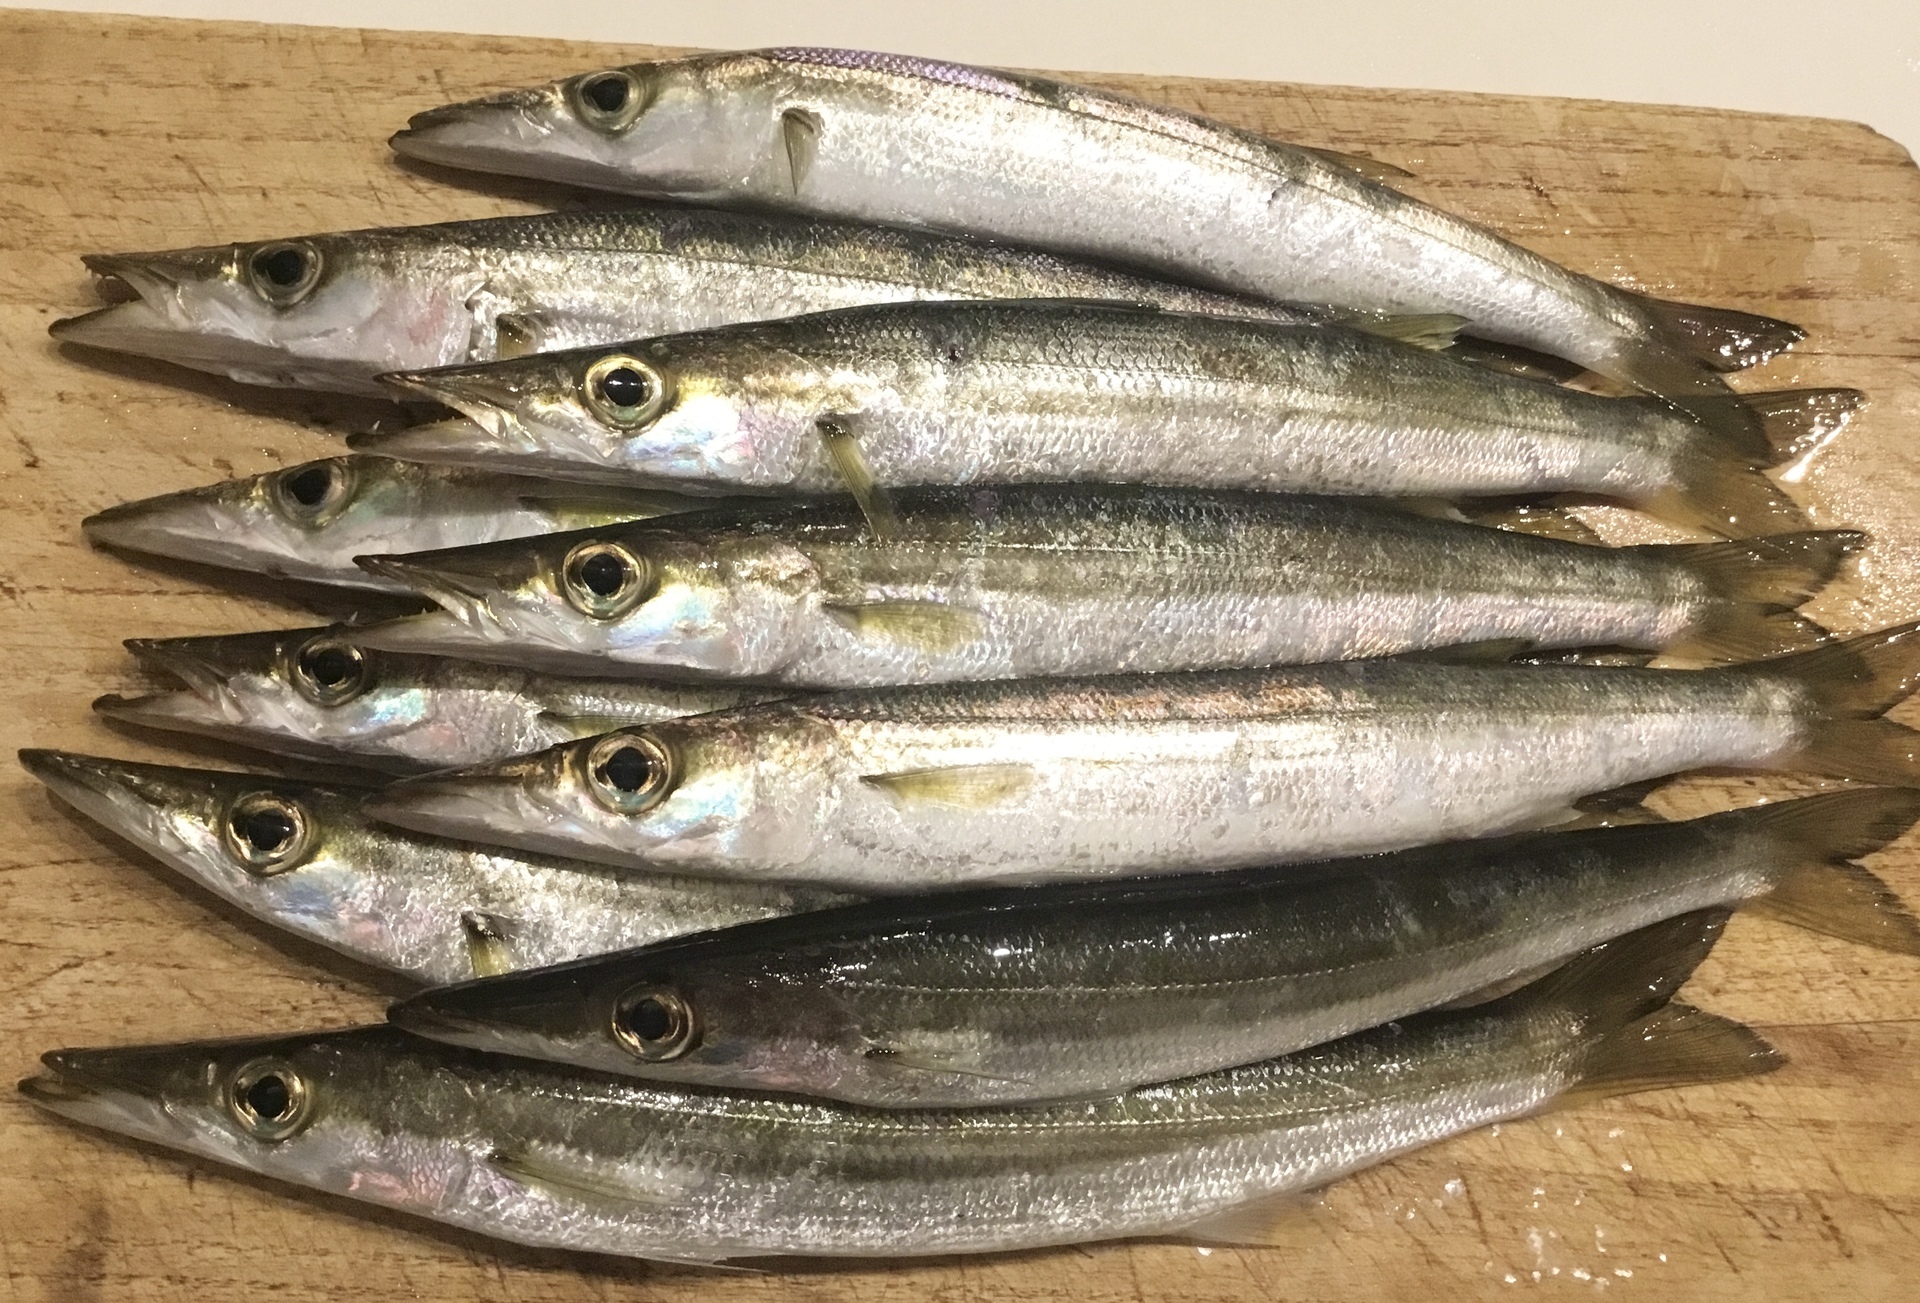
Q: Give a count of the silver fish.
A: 10